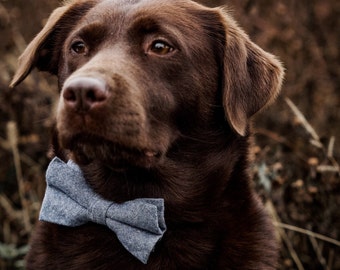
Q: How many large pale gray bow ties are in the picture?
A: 1